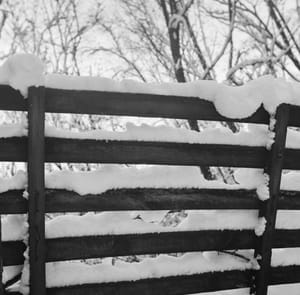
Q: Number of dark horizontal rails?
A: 5